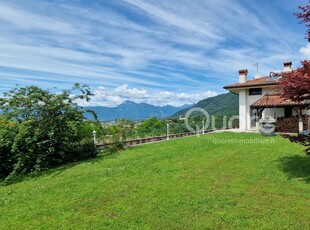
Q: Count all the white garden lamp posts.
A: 3